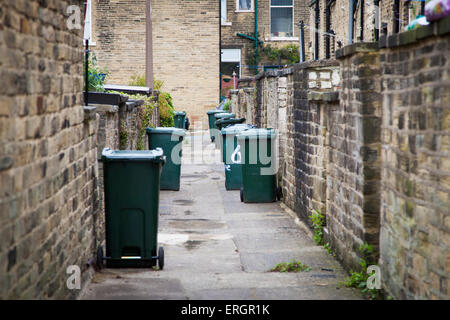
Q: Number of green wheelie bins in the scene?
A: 8